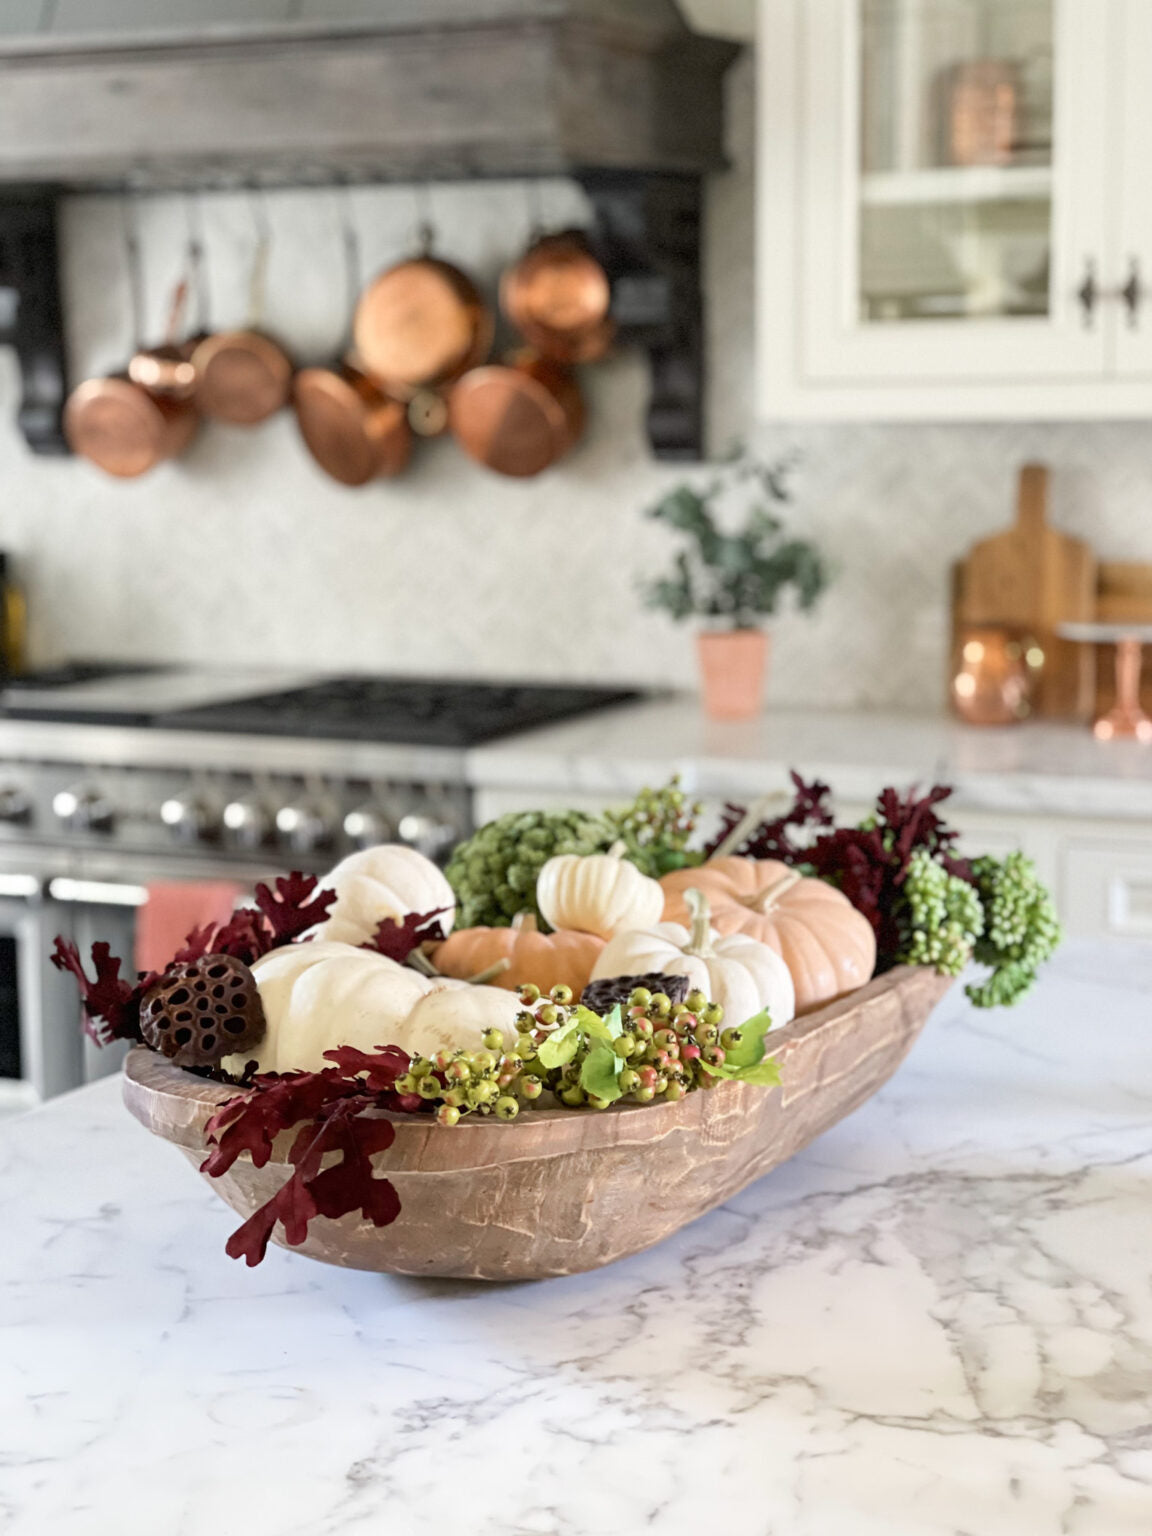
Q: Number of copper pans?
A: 7